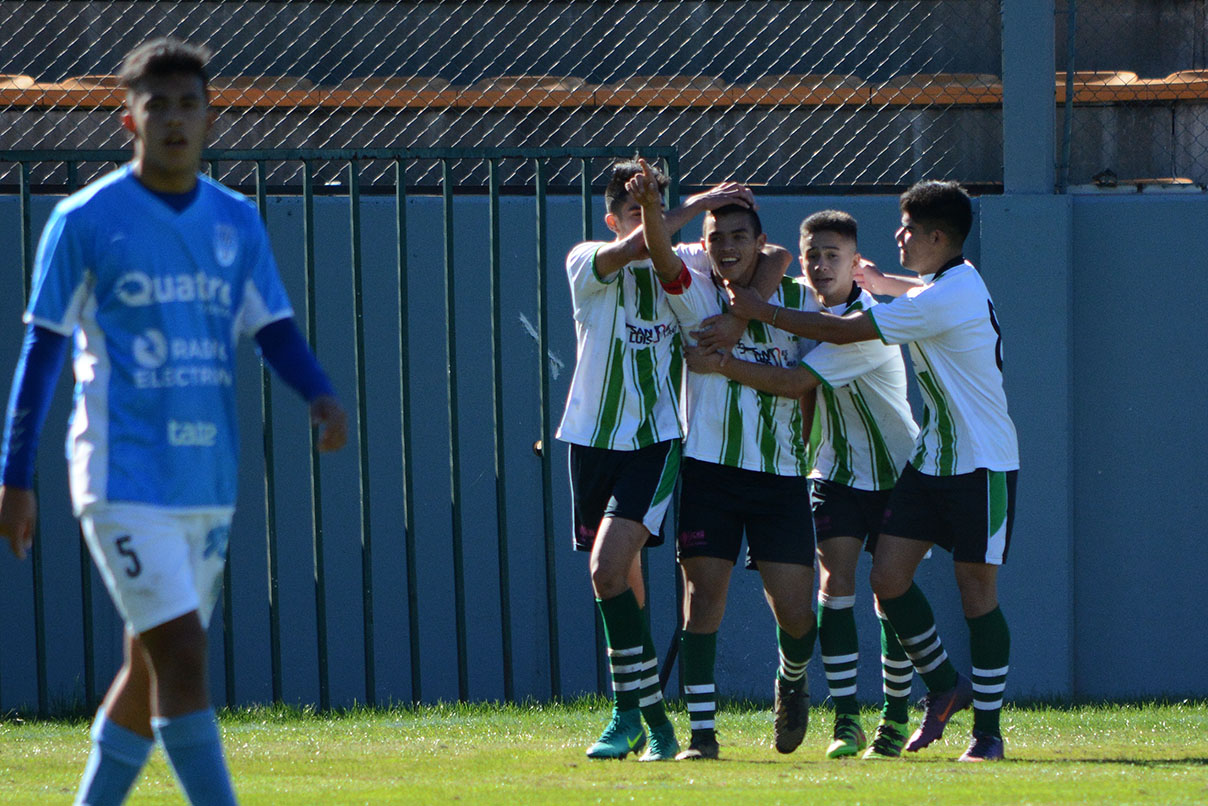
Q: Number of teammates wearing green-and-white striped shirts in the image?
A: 4